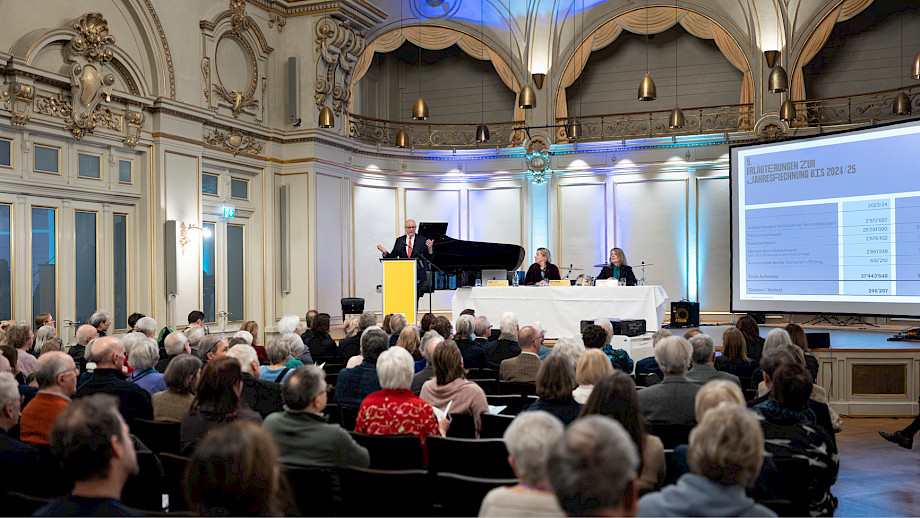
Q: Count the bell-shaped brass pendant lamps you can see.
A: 12